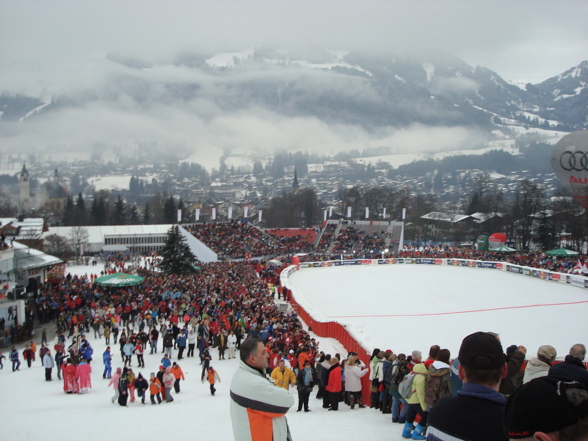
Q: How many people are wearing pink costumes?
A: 2